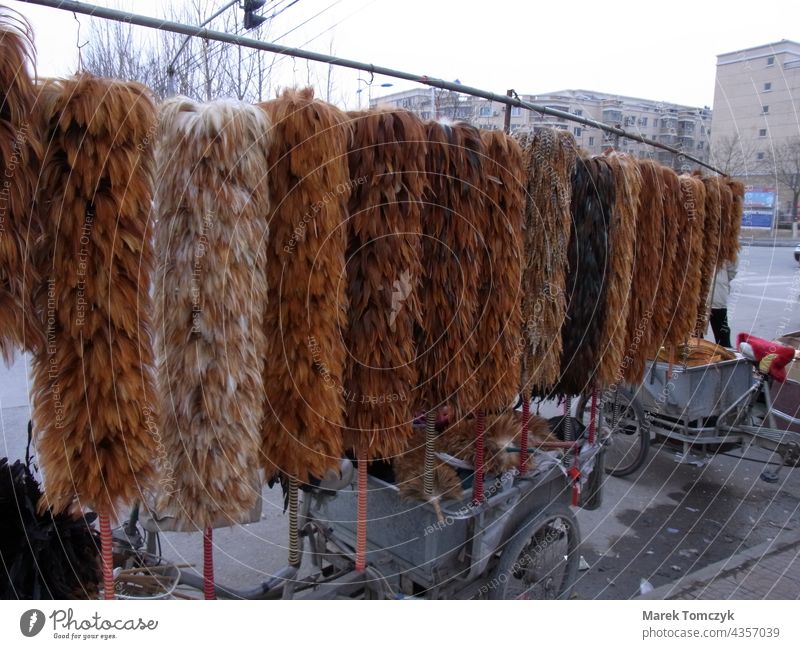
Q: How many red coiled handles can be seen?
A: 6